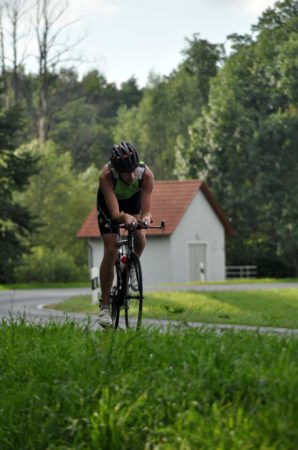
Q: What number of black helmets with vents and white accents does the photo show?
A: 1